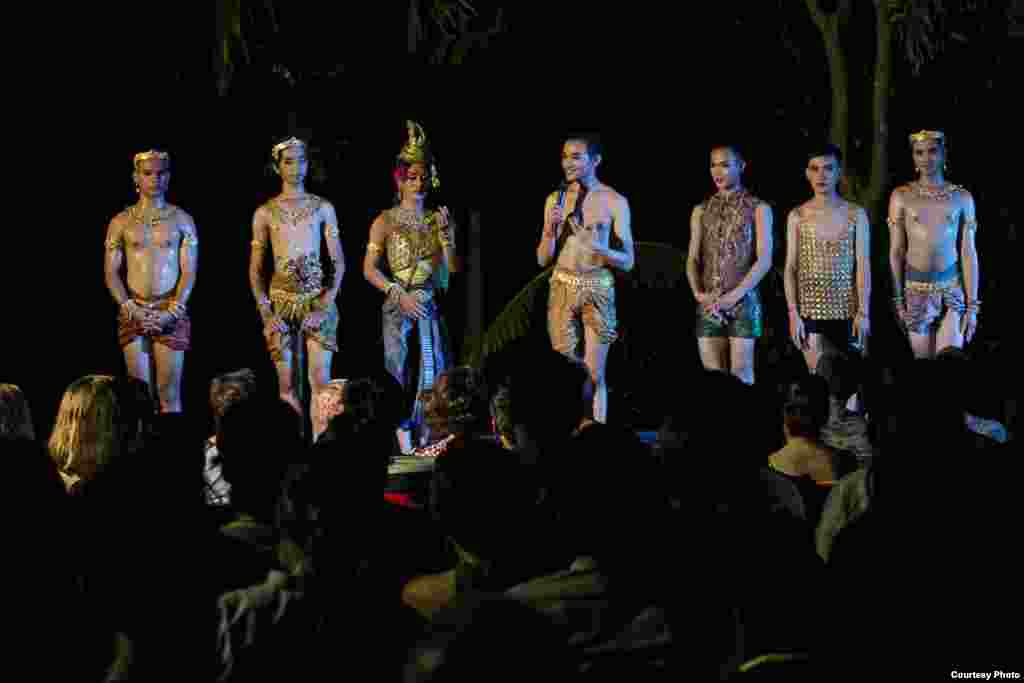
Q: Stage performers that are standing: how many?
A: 7